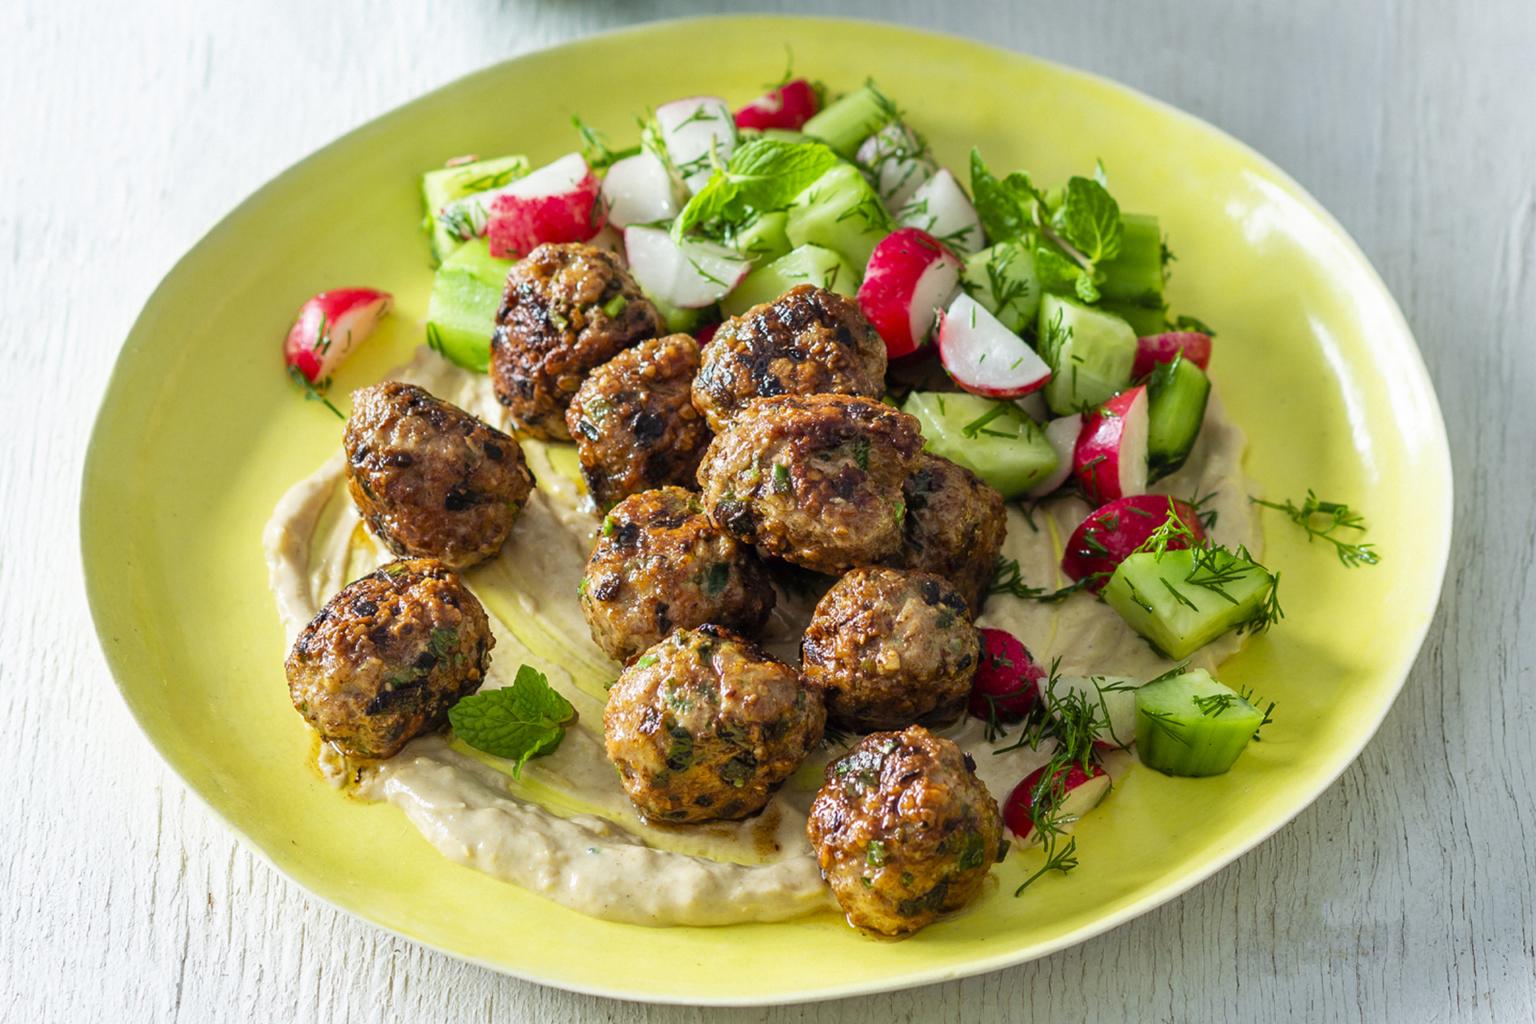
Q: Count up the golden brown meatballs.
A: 11